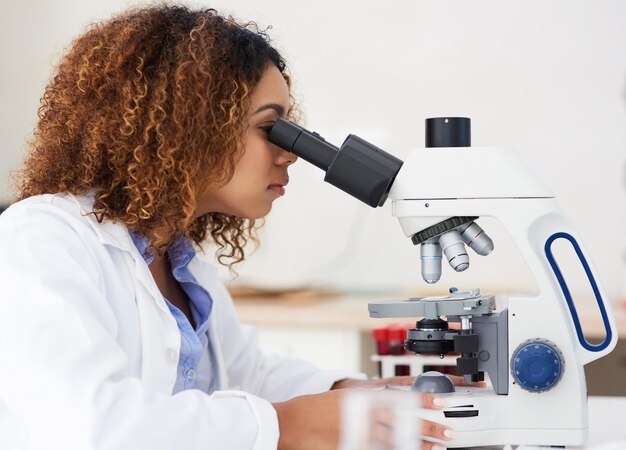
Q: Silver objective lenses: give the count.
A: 3